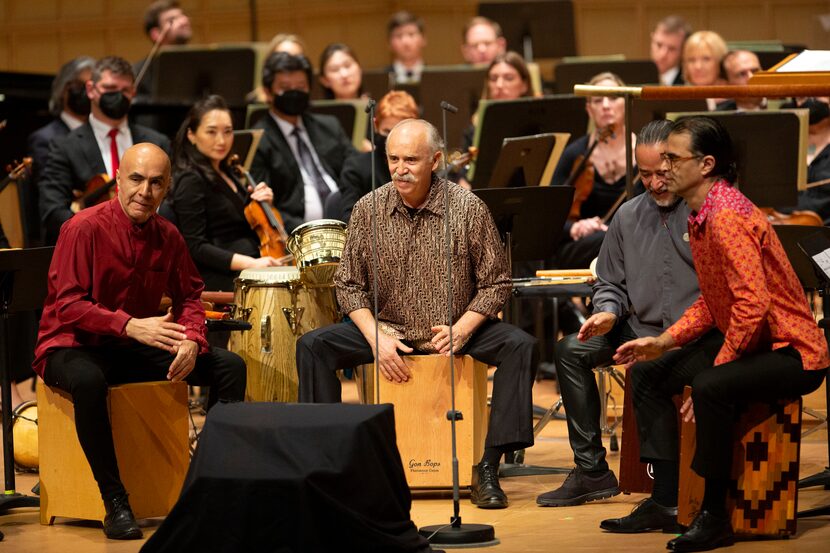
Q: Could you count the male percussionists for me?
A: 4